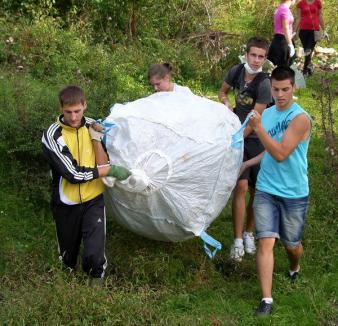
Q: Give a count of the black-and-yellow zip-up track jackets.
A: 1